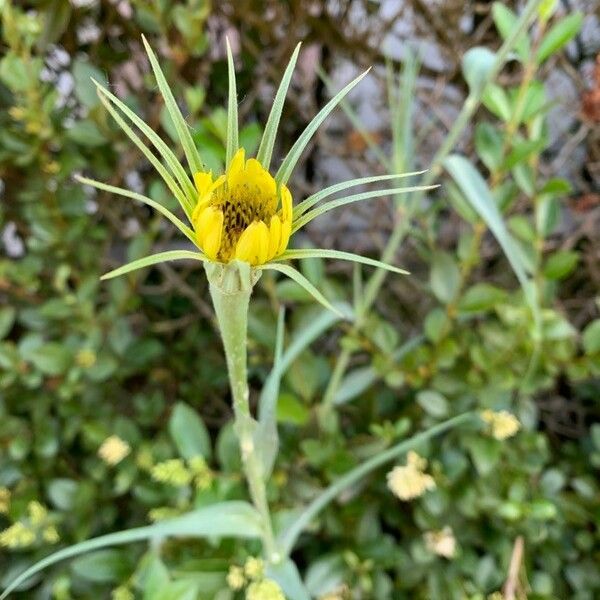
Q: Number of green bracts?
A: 12